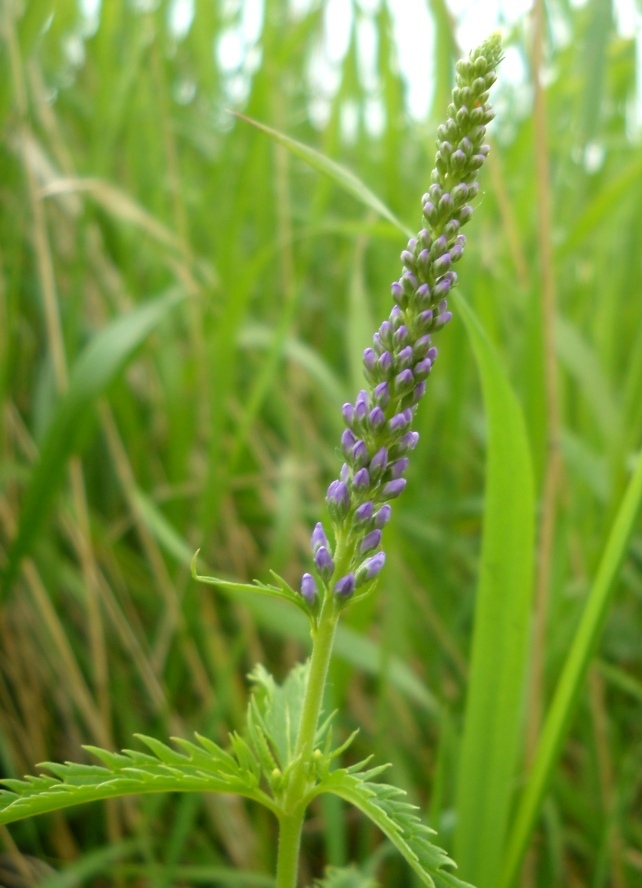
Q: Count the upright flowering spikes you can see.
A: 1